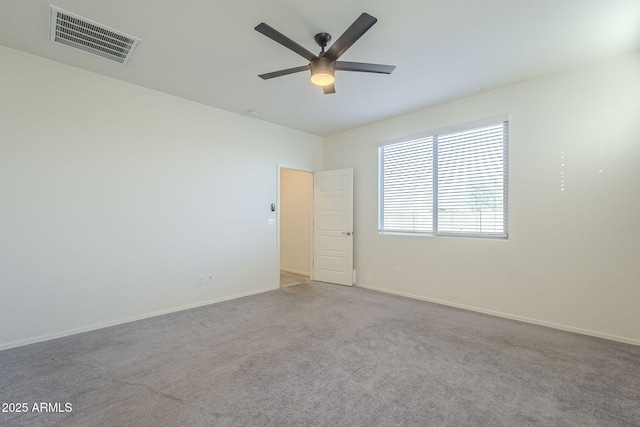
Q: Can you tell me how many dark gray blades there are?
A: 5